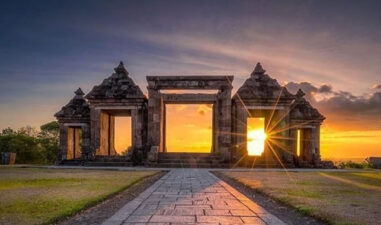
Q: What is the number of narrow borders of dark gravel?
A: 2